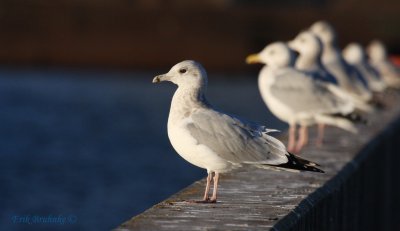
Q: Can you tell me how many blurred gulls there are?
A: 5